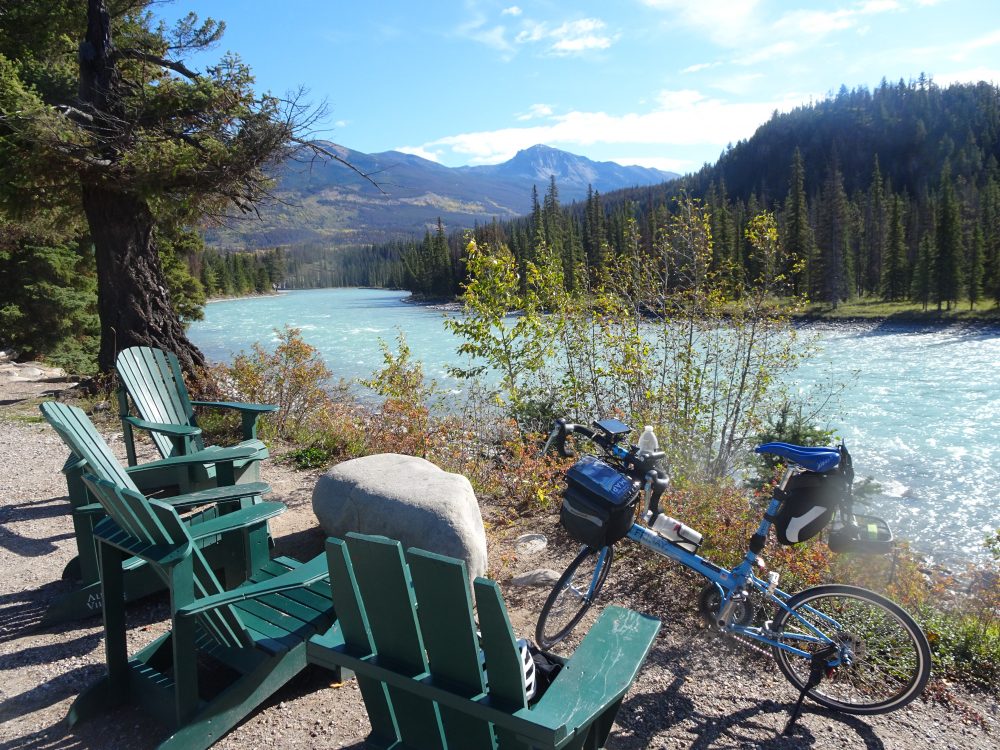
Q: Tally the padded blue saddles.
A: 1